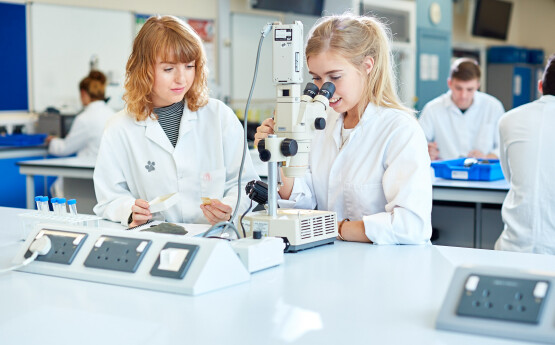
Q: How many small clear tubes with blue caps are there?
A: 5